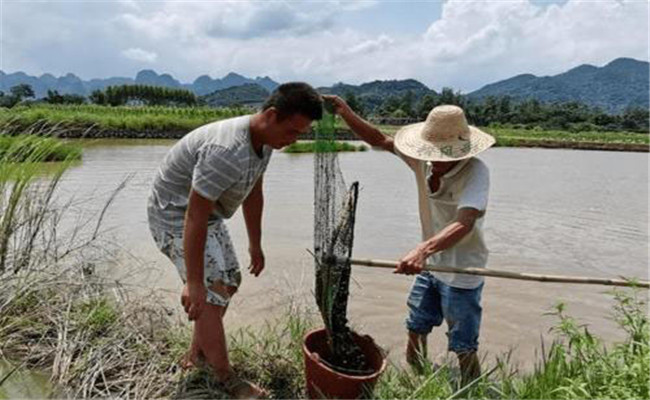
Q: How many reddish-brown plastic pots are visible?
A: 1